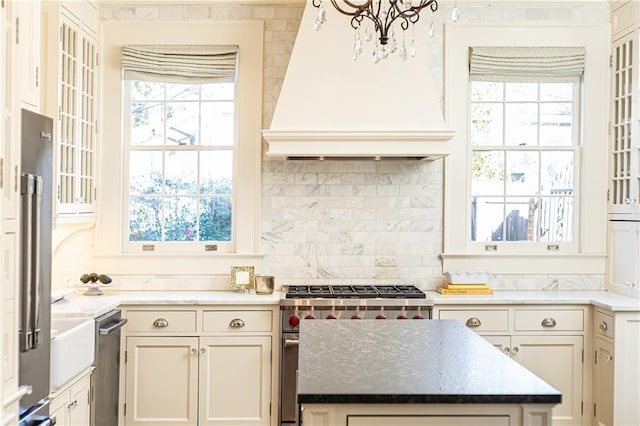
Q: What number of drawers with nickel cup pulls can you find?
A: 5